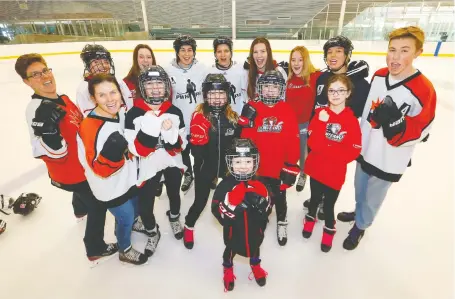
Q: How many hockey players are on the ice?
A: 15